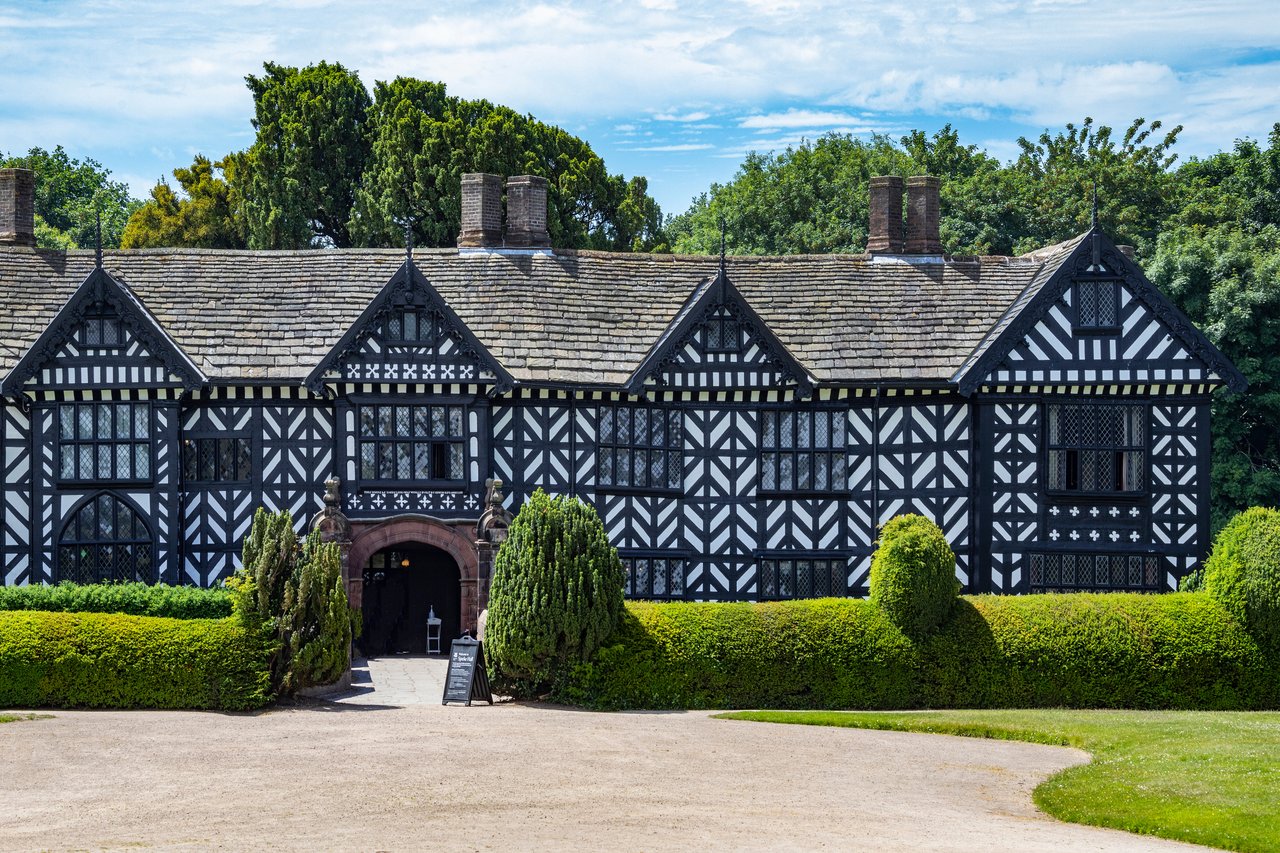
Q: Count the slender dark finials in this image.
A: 4